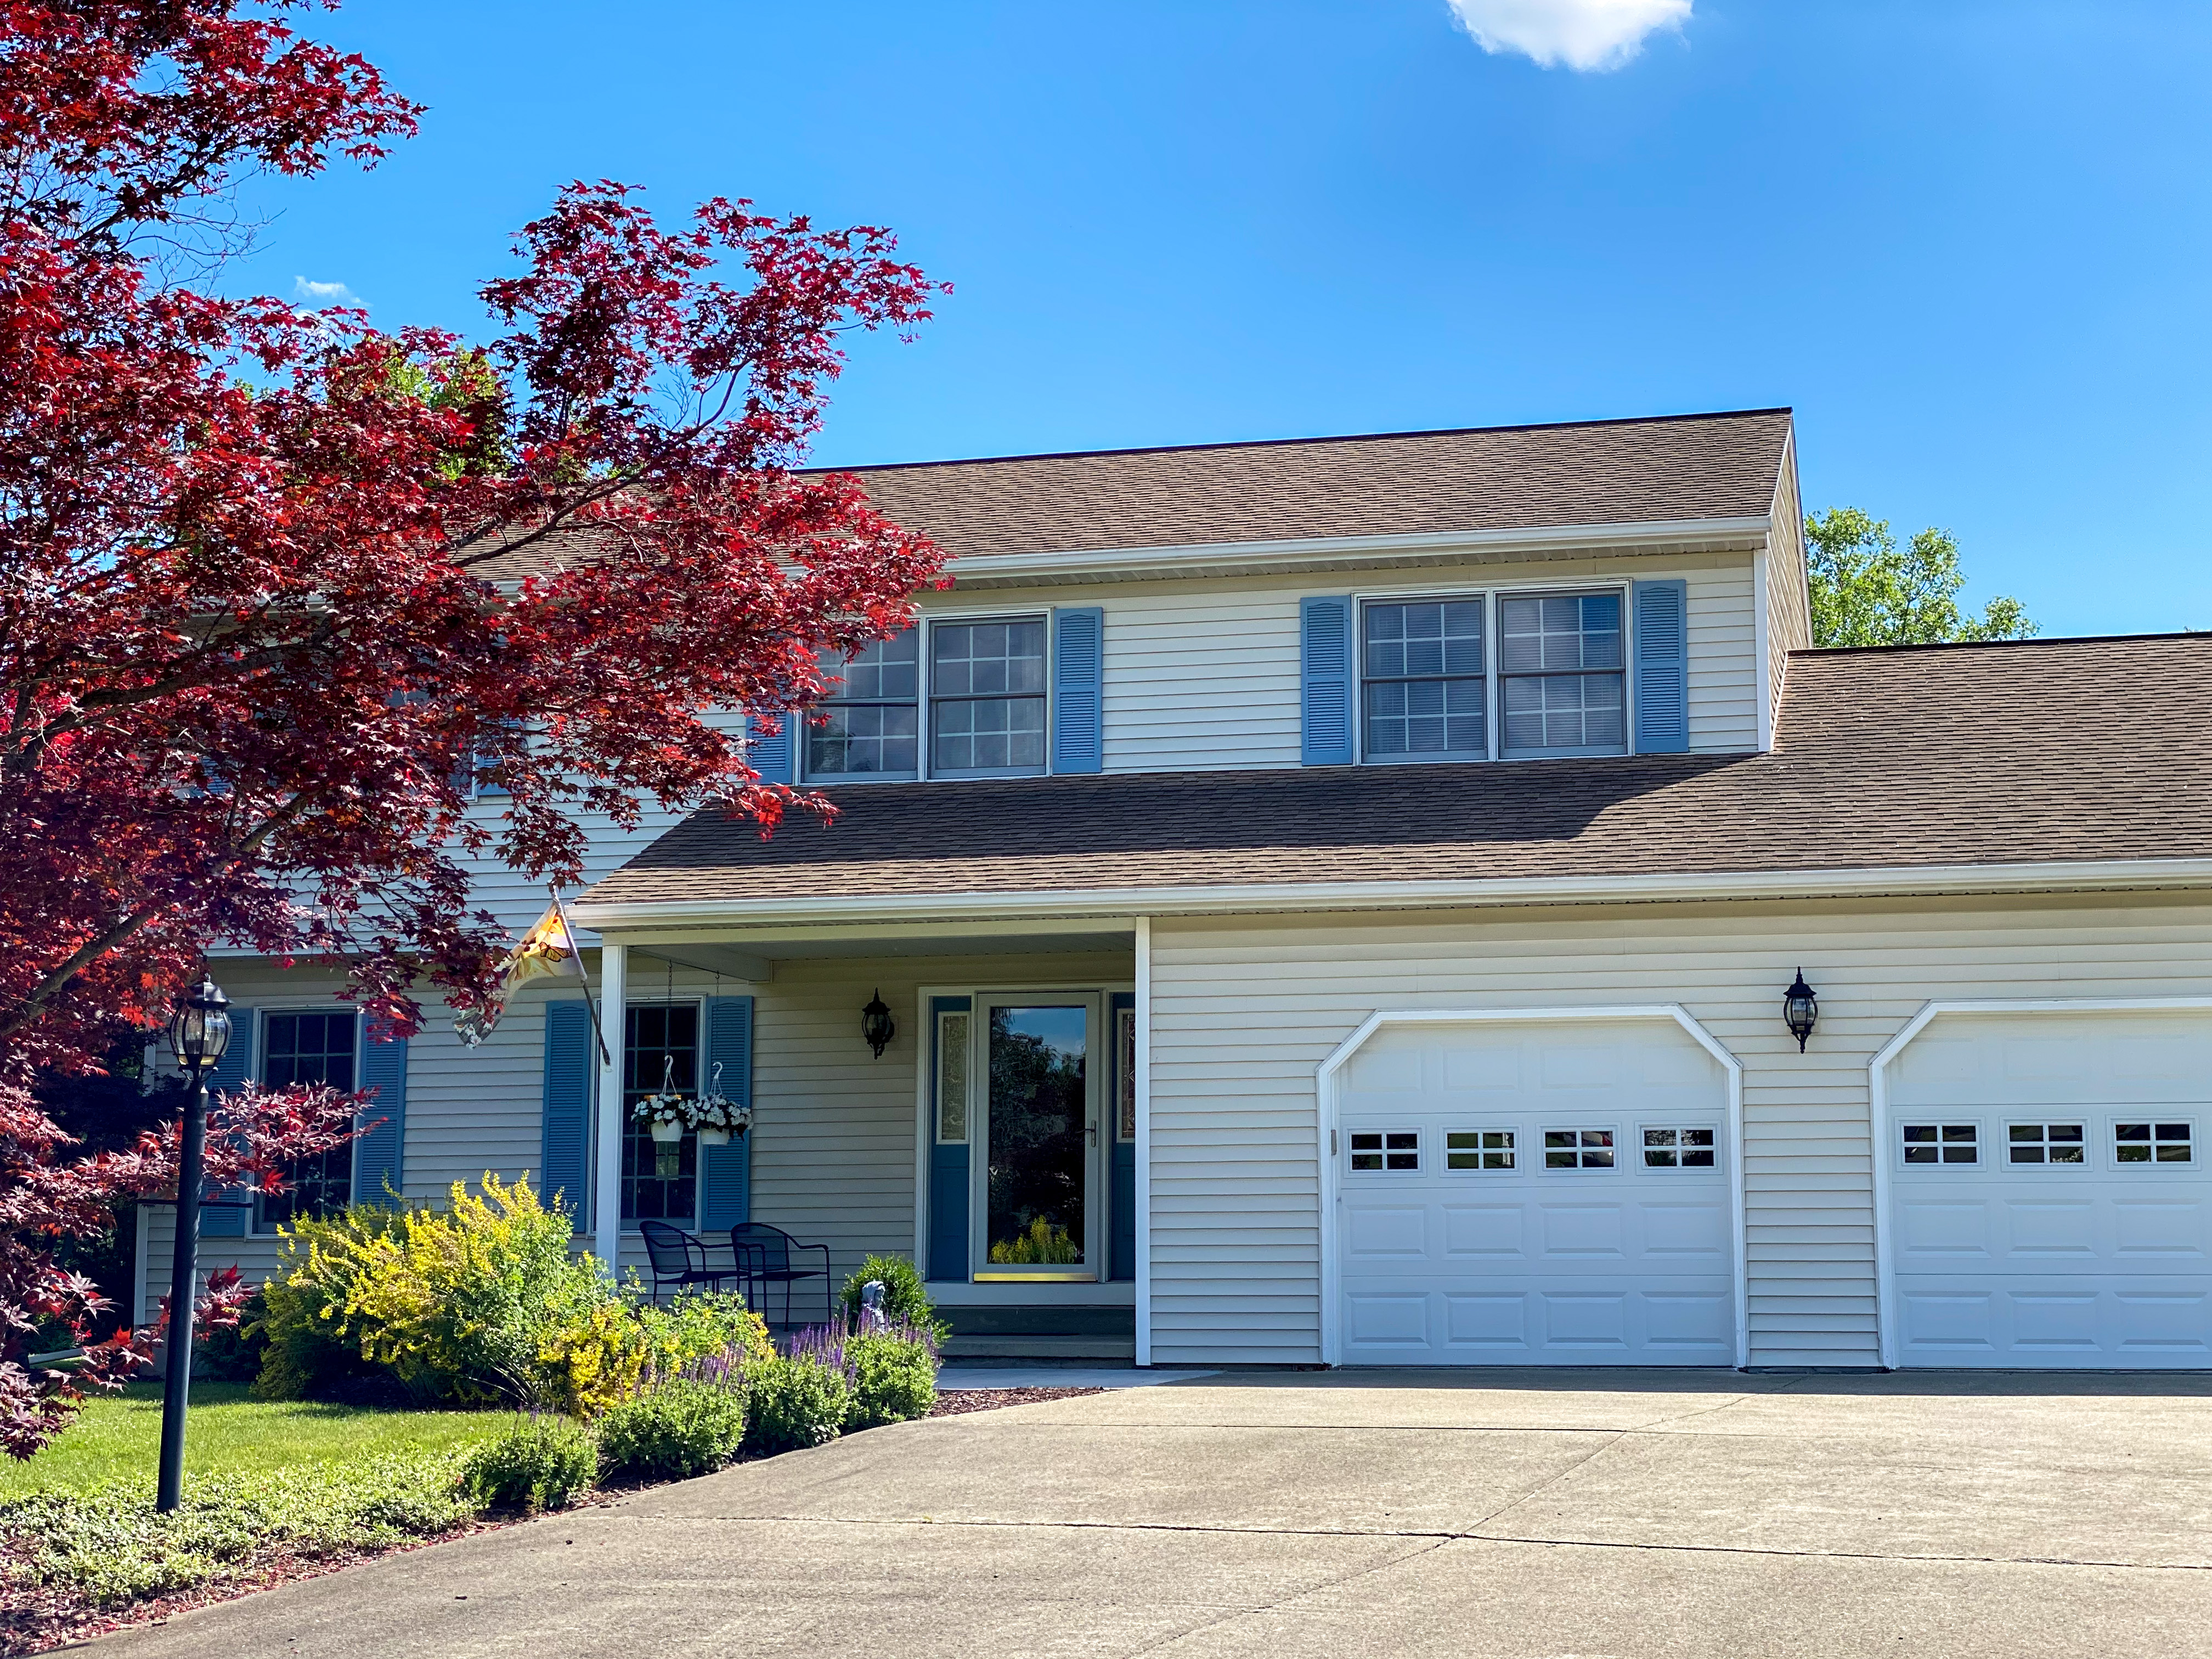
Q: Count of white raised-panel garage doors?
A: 2